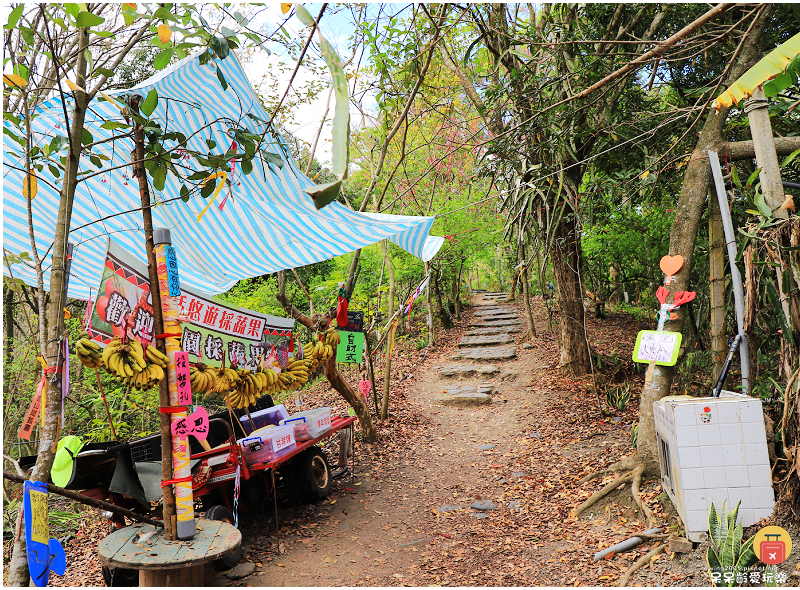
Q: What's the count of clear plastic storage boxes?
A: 3